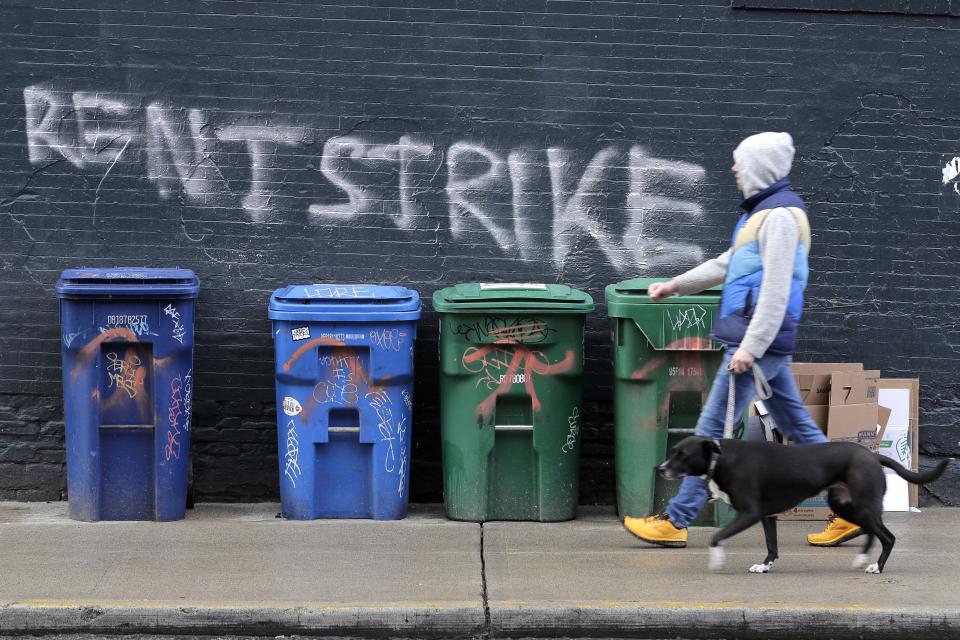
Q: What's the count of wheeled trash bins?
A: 4